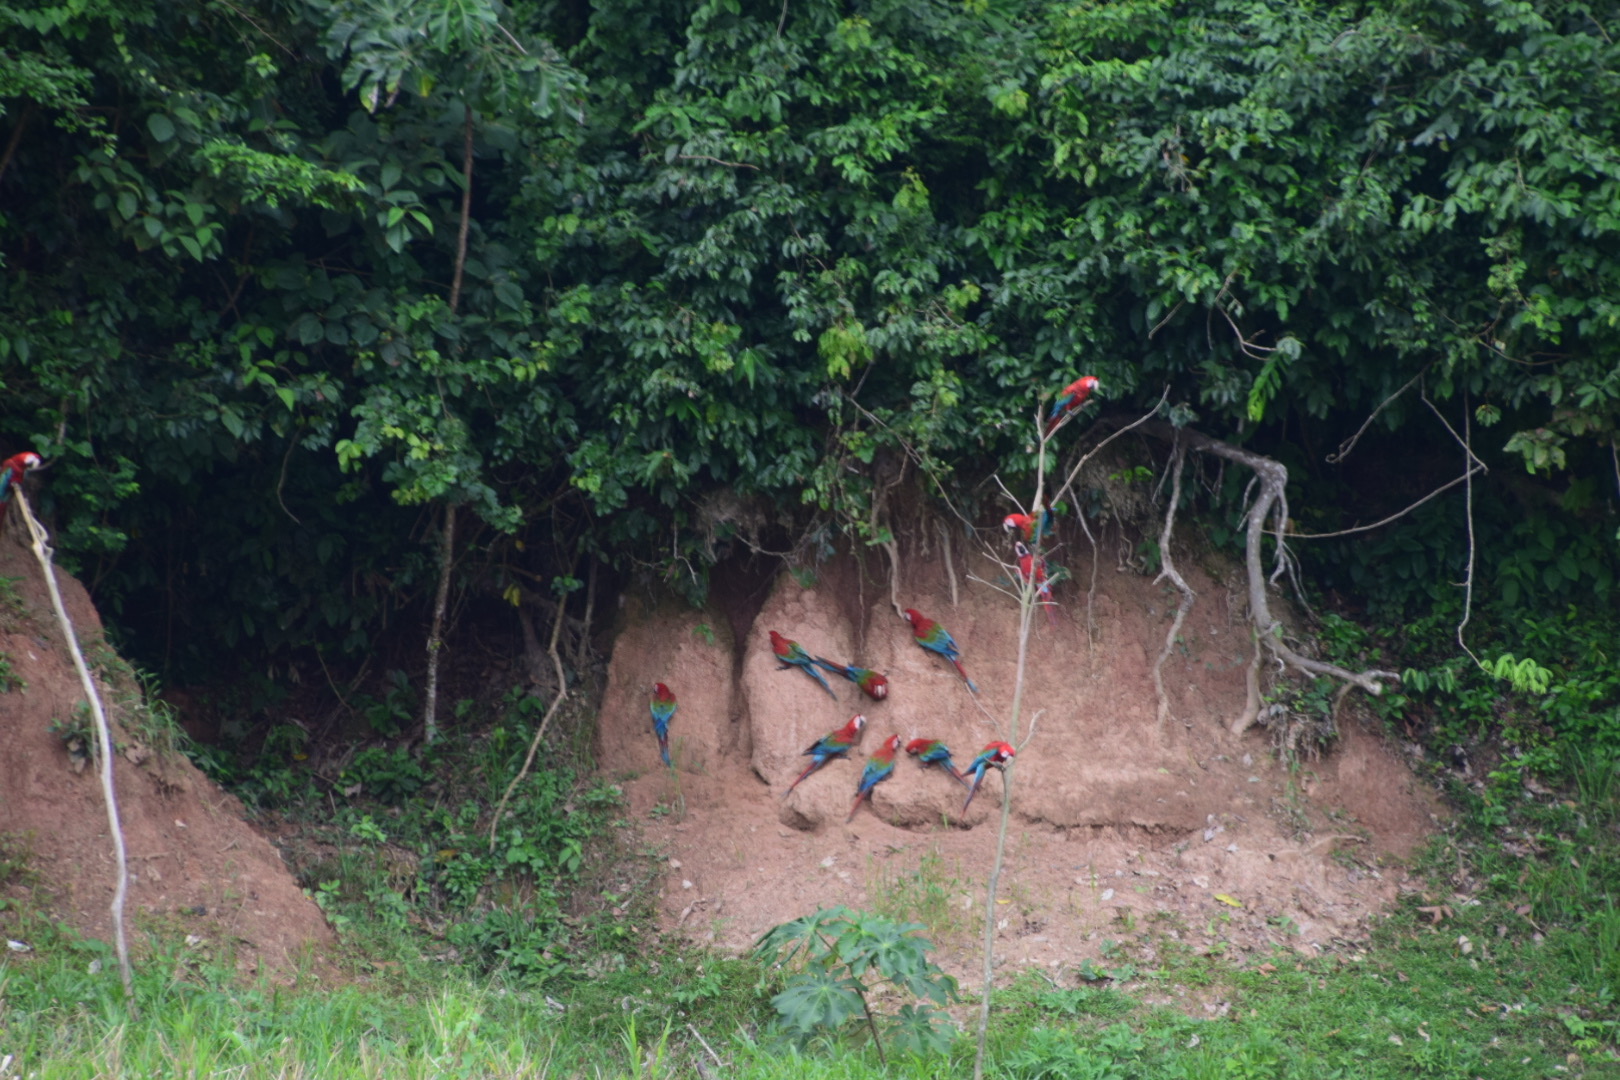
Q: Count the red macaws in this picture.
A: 12